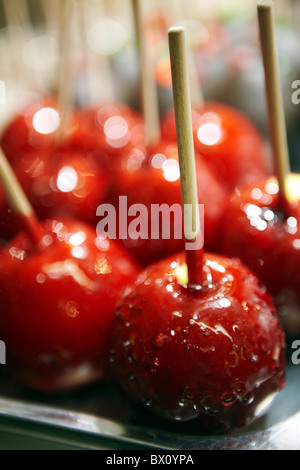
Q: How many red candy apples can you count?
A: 8